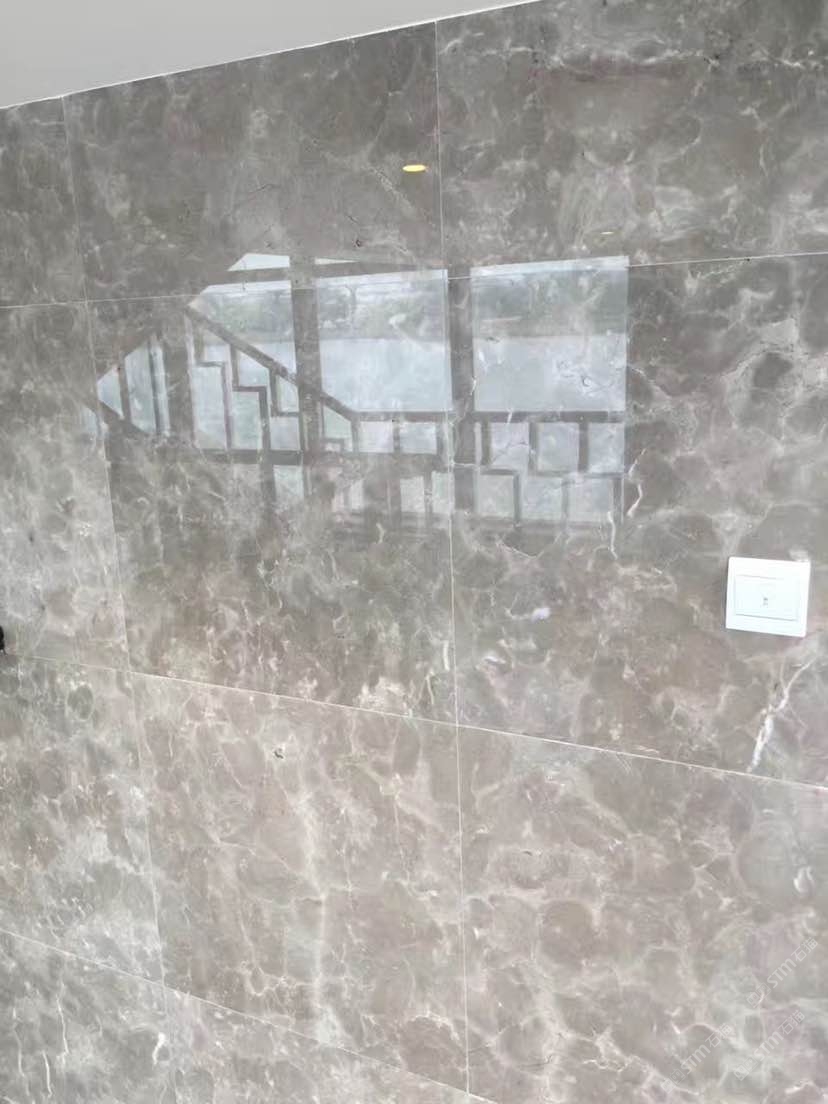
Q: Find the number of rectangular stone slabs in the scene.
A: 11